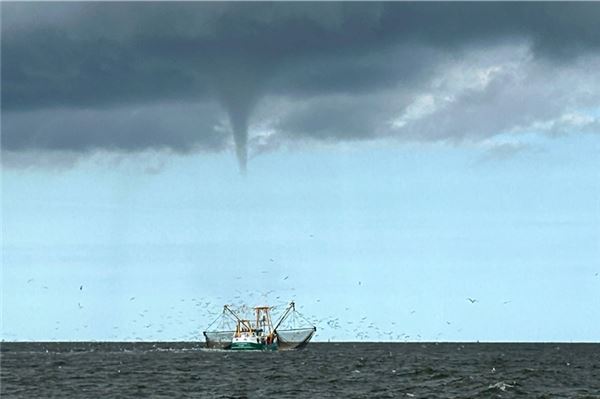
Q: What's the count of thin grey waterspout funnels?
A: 1